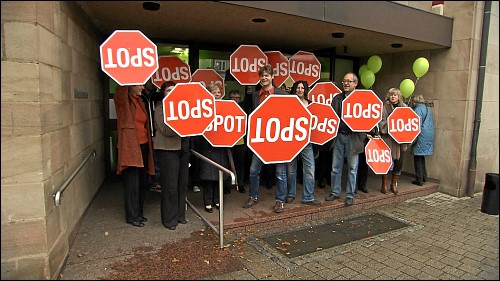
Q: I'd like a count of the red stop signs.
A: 14